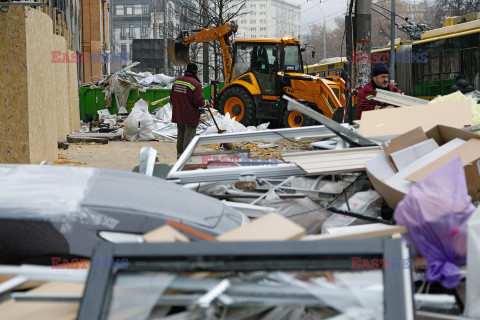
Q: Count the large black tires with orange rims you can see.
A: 2